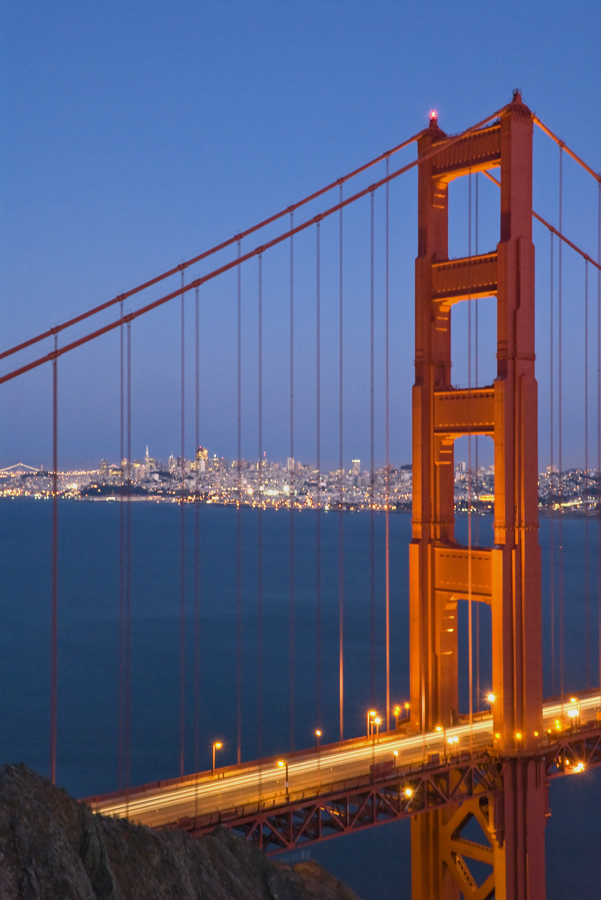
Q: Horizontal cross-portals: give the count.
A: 4